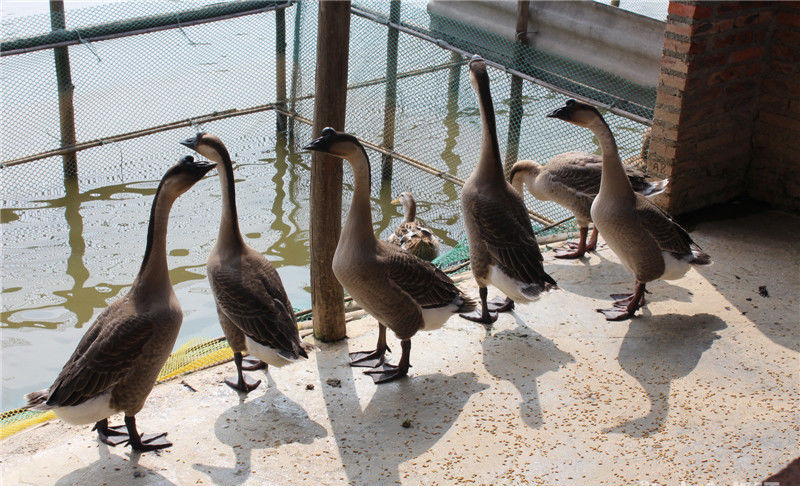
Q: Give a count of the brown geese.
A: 6